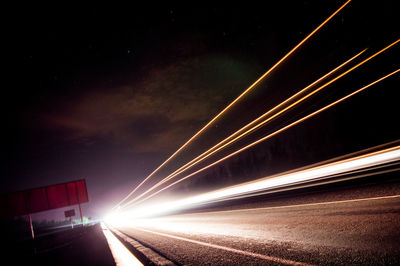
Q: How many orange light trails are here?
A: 4